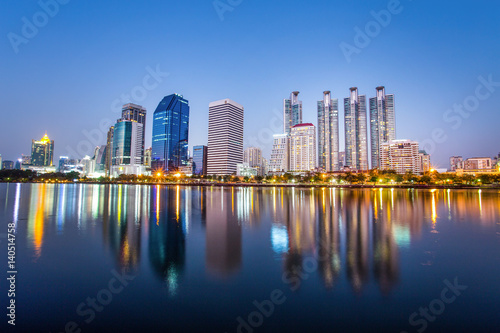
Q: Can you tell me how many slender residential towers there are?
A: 4